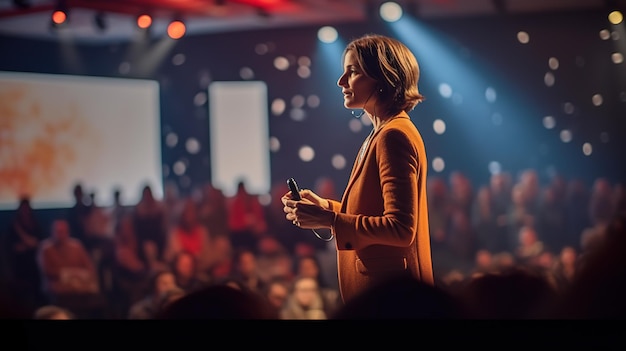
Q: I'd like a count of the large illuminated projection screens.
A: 2